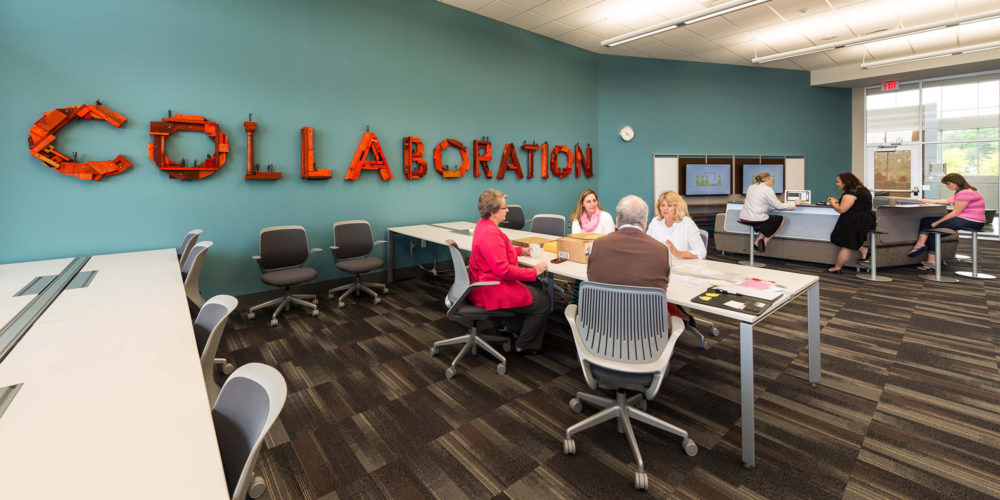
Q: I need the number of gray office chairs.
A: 11